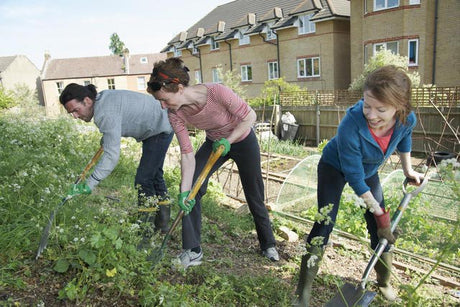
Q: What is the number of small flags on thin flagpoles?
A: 0